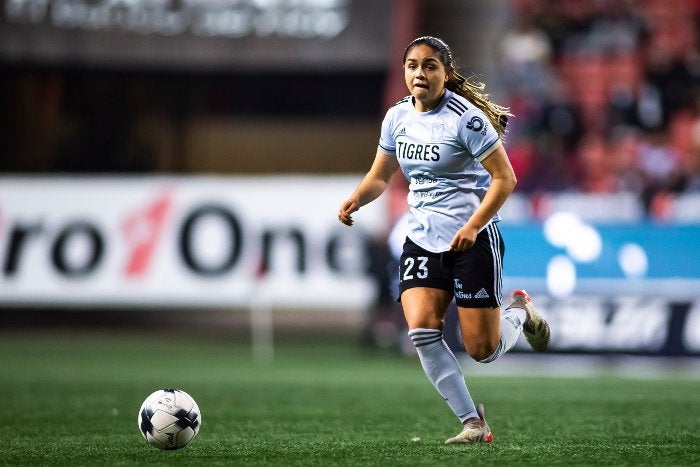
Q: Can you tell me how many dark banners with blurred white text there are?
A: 2